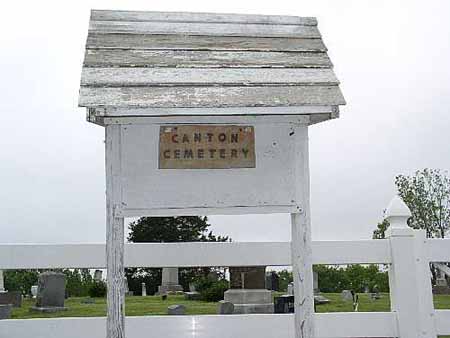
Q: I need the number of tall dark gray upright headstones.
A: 1